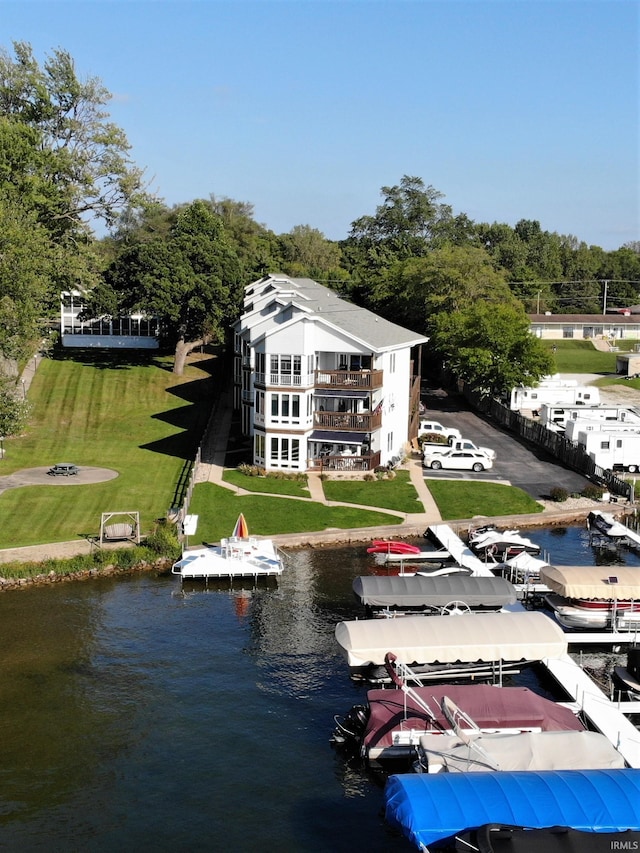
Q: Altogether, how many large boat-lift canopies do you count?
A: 4